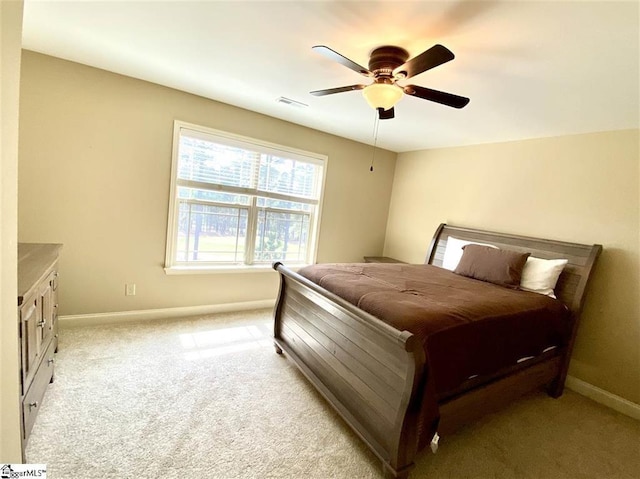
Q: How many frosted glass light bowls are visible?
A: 1